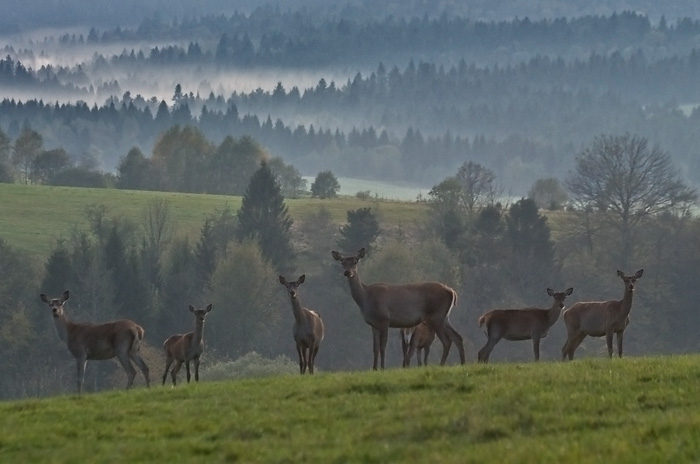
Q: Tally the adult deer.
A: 5